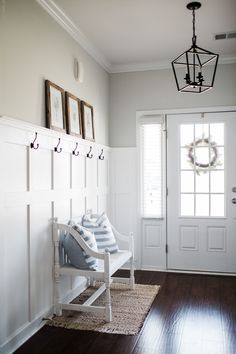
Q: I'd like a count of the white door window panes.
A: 12